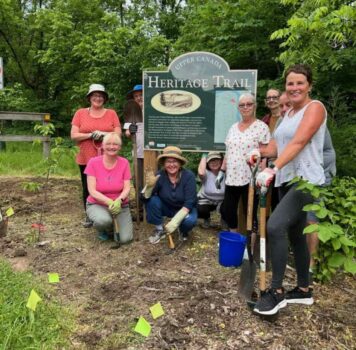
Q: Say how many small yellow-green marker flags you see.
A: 5